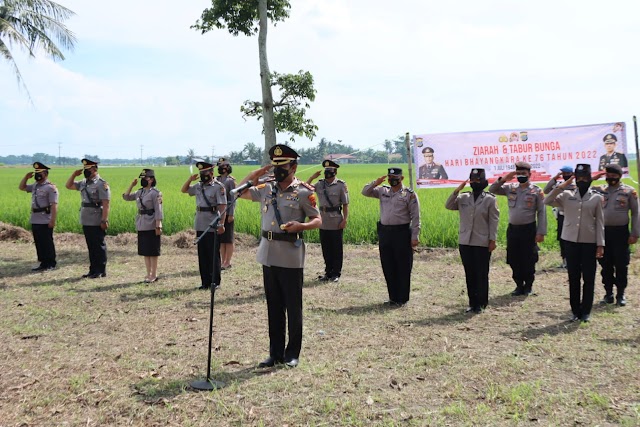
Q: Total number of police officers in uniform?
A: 13